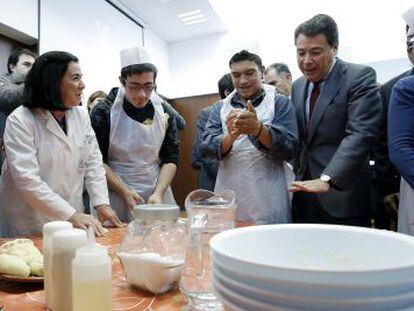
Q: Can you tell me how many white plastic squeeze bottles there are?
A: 3